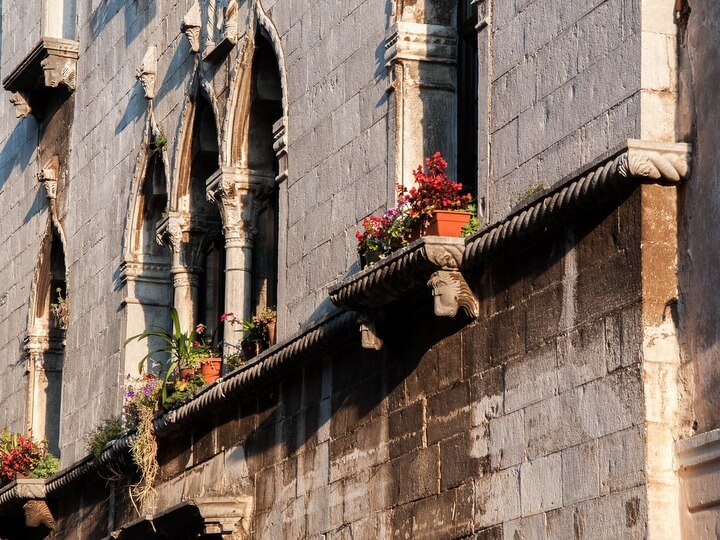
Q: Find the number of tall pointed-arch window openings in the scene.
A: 4